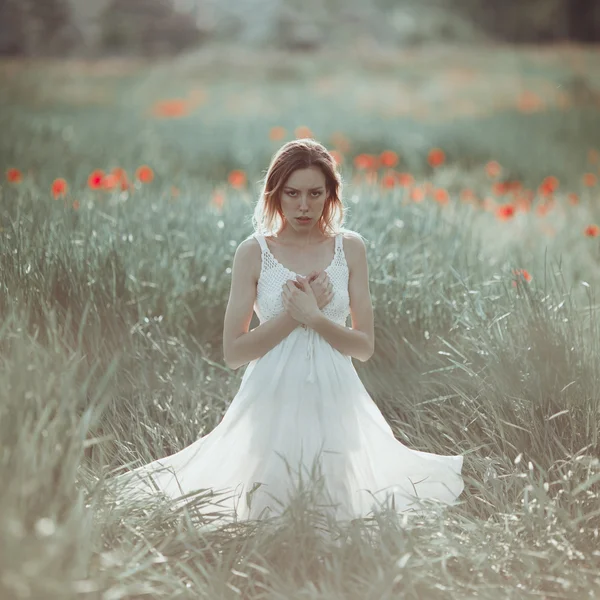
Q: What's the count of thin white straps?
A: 2